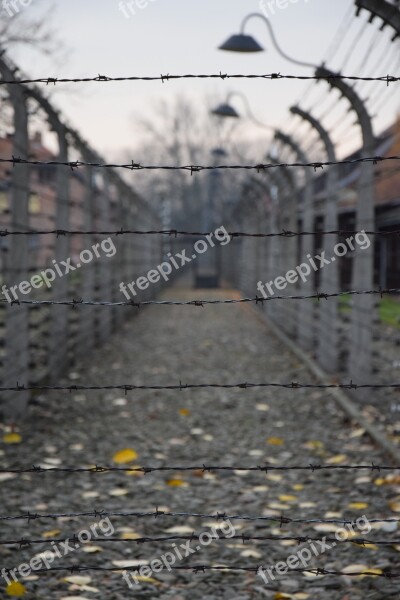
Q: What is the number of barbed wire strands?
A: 9